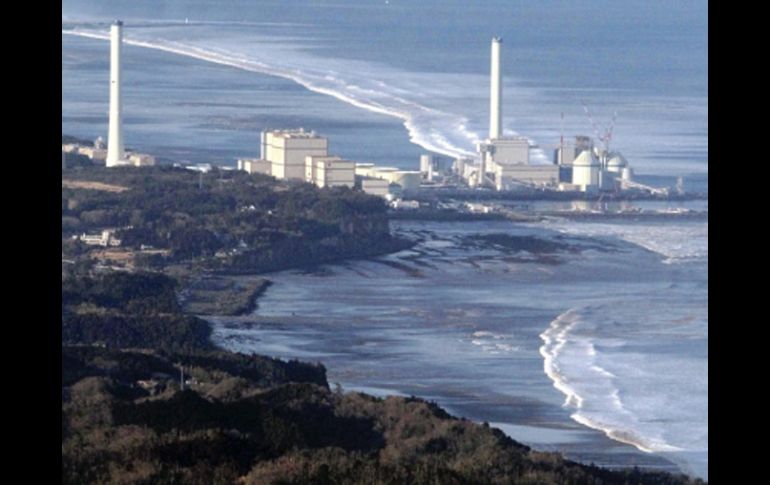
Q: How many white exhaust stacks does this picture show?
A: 2